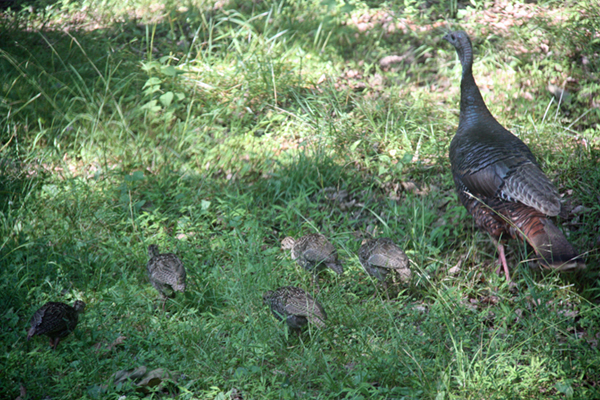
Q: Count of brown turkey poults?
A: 5